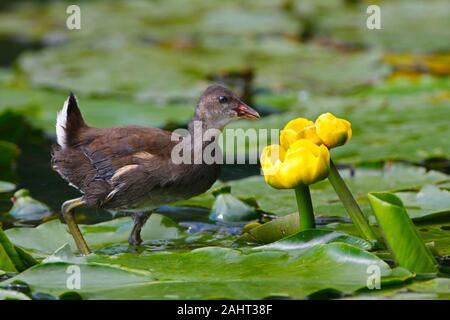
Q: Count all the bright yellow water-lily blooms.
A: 3